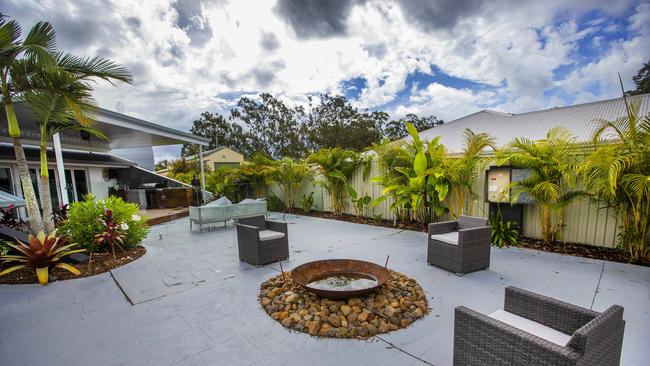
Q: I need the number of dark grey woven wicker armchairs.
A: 3